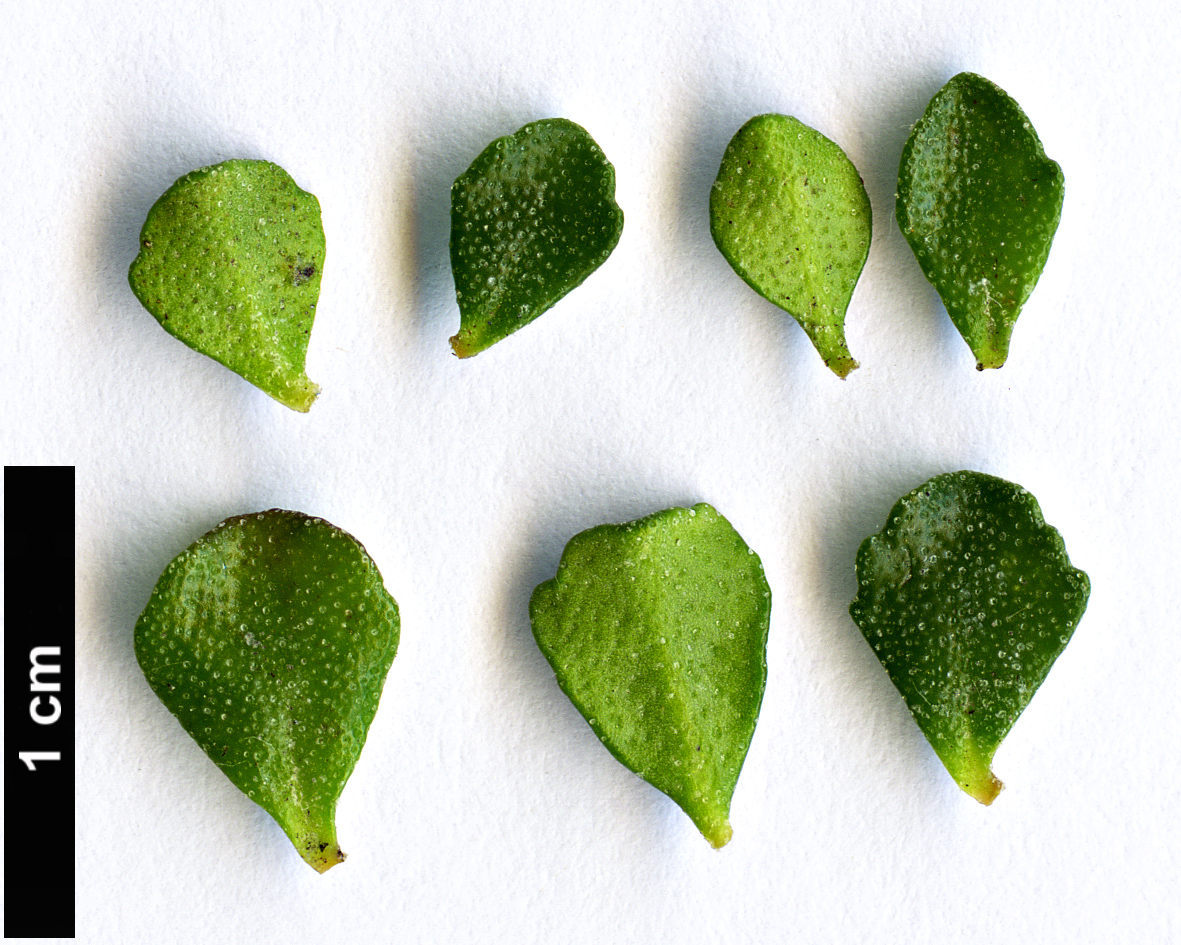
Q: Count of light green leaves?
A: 3